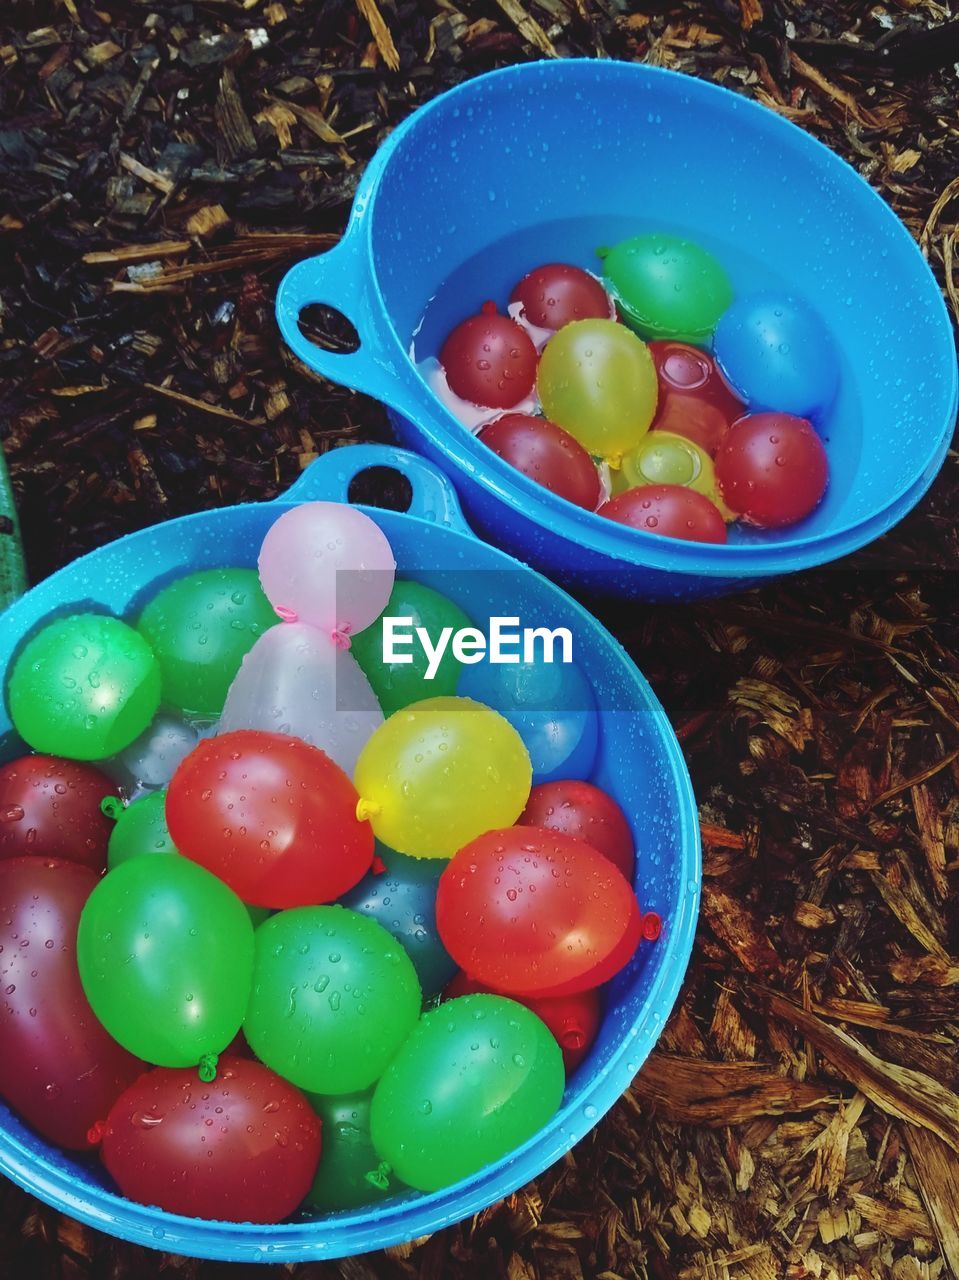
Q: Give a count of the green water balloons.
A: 9